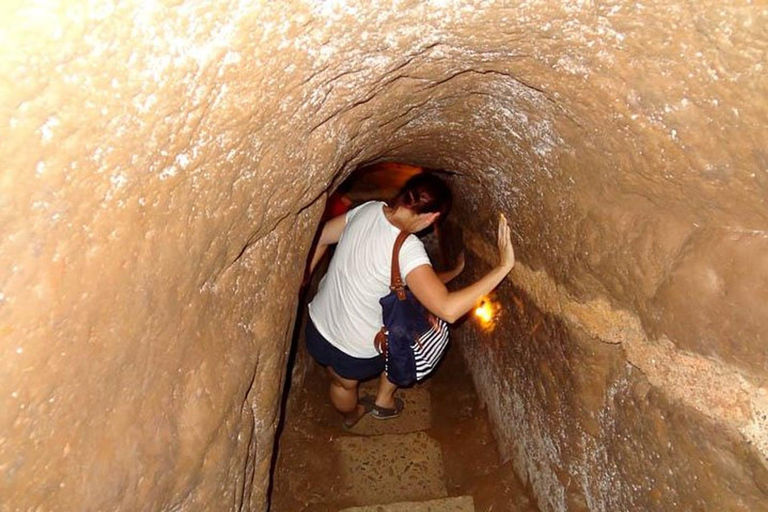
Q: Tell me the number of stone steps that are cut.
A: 3